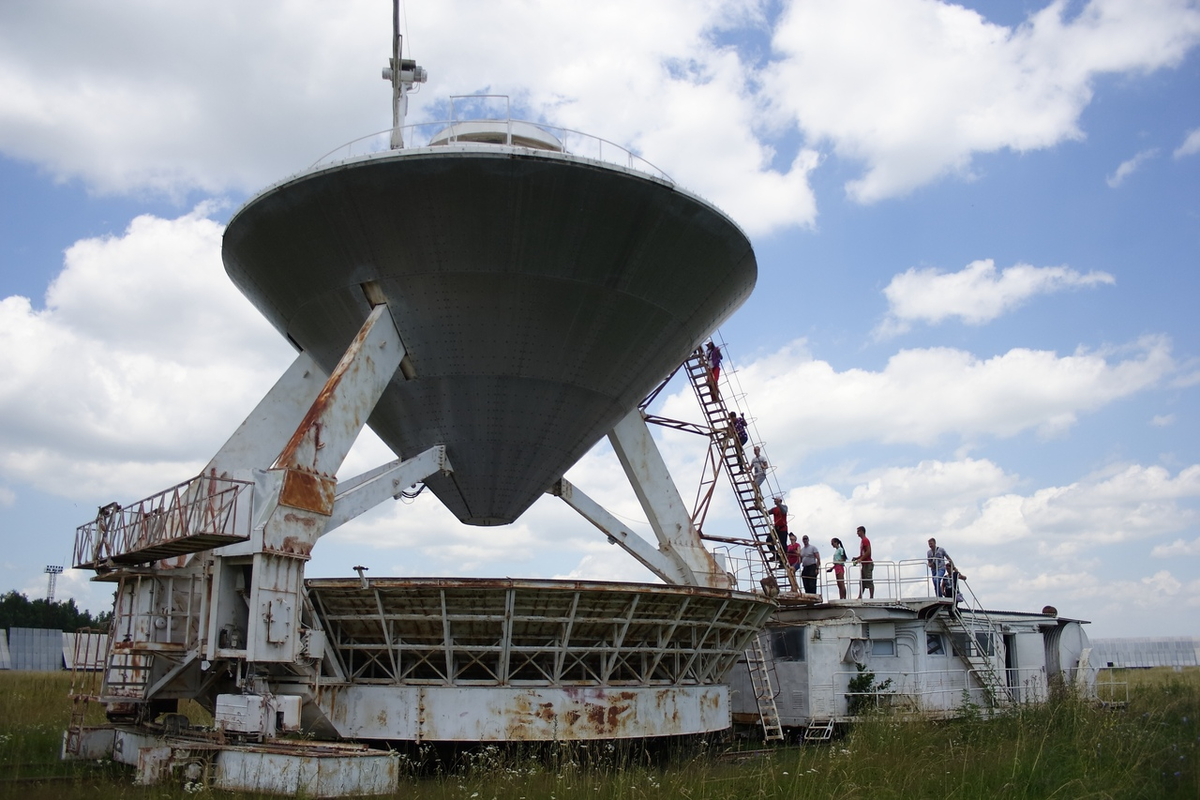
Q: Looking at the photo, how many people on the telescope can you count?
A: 10